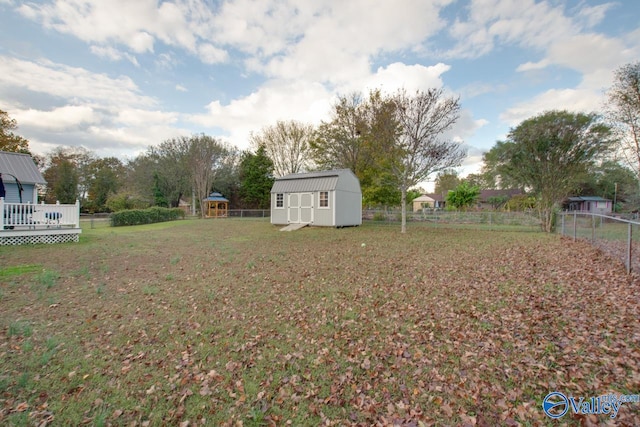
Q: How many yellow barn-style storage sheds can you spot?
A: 0